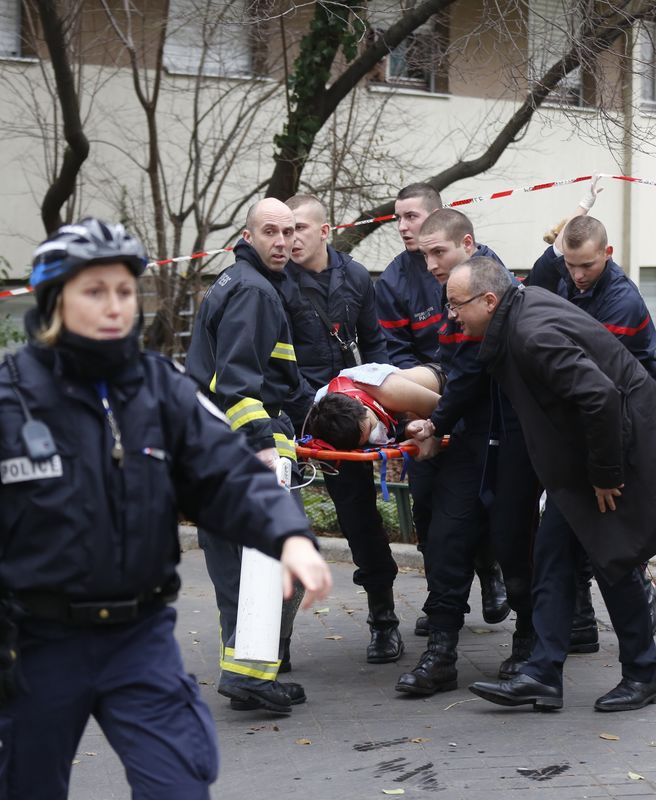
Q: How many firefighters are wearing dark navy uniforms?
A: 5